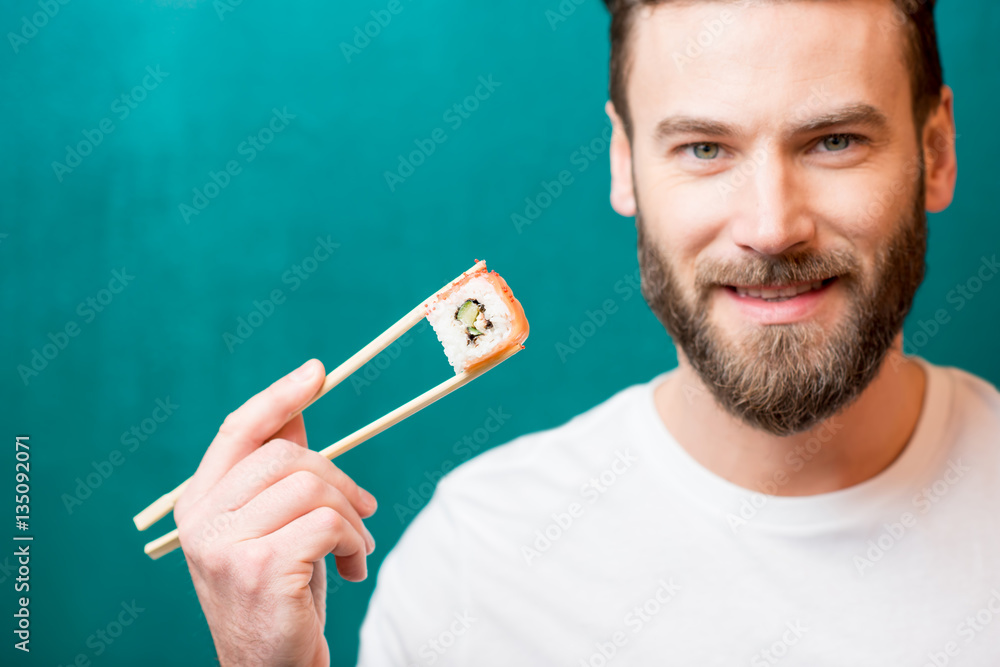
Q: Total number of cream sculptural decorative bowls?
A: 0